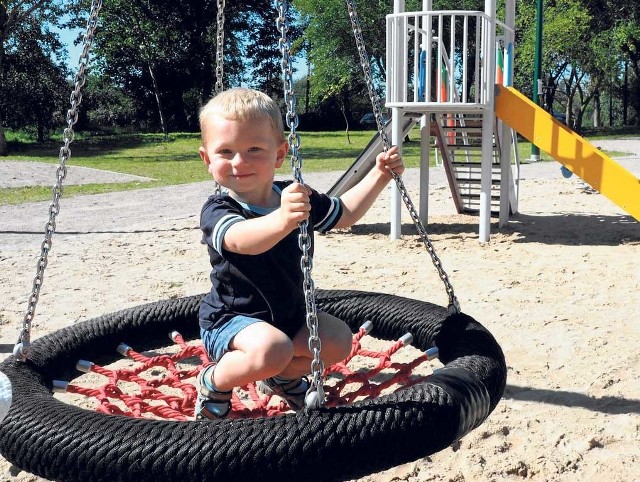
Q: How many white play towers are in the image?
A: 1